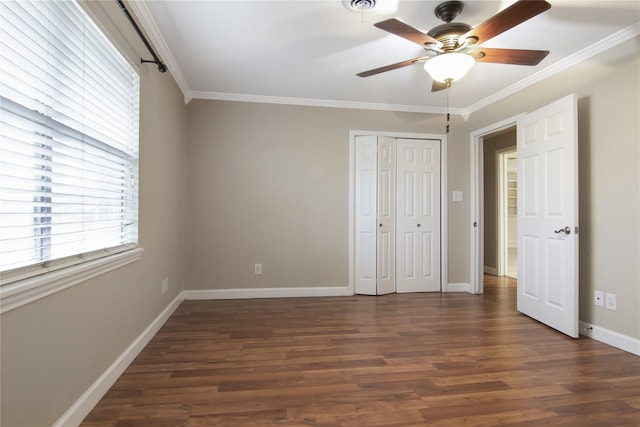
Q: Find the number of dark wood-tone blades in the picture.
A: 5